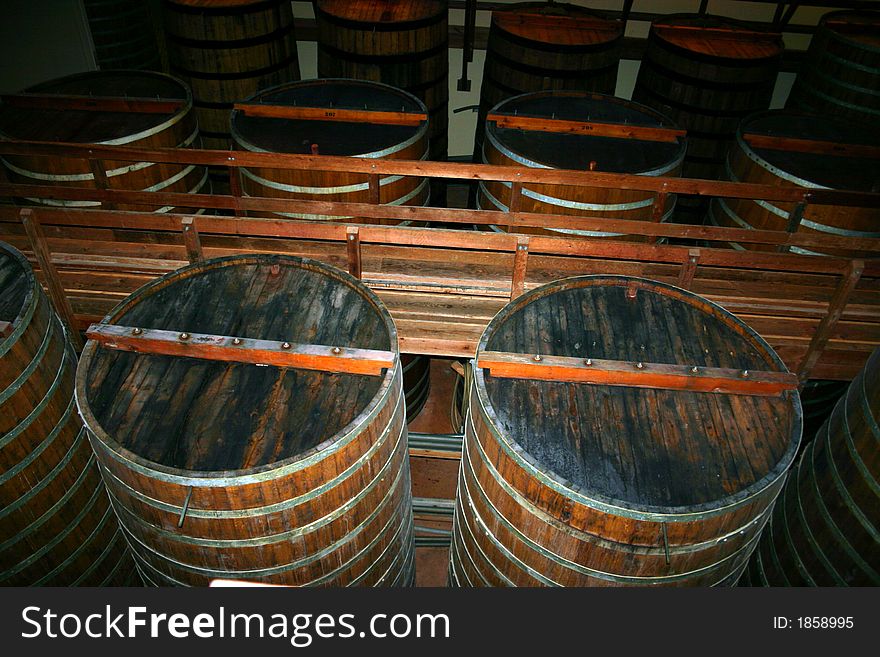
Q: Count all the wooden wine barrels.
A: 14